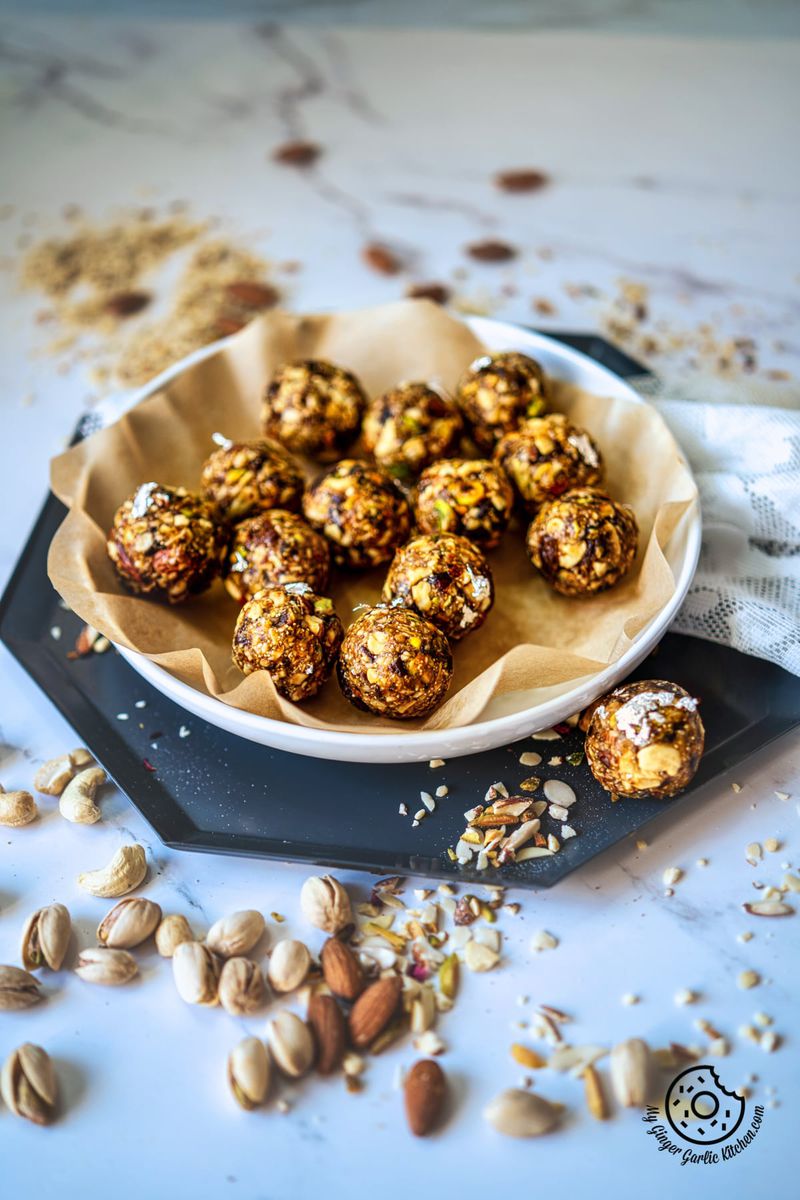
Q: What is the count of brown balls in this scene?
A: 14